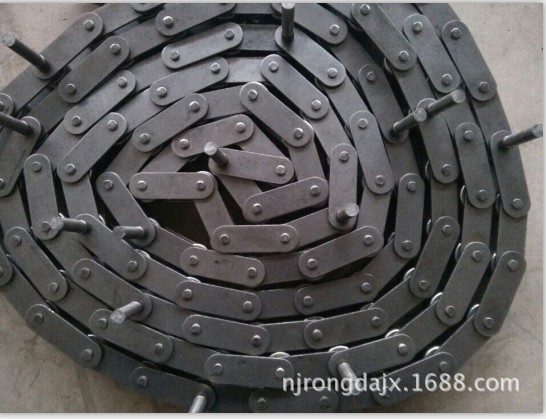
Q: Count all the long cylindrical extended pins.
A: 13